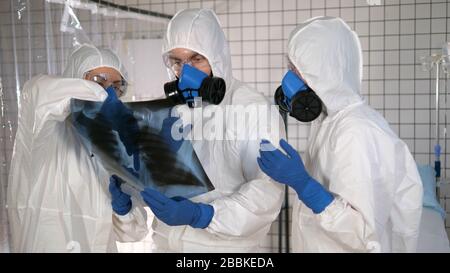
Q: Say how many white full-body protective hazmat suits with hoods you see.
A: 3